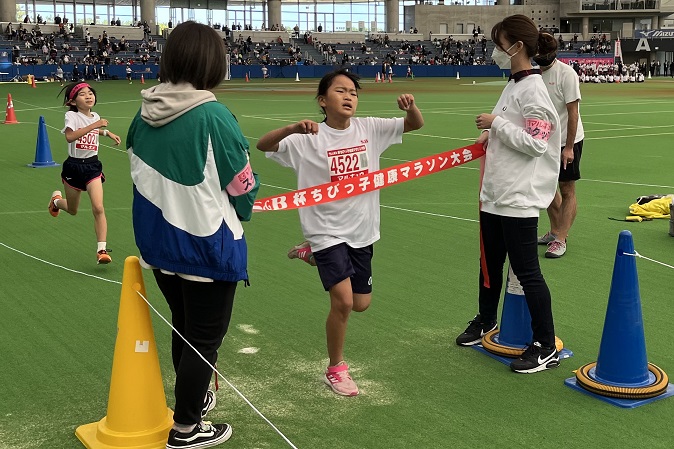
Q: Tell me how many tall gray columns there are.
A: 4